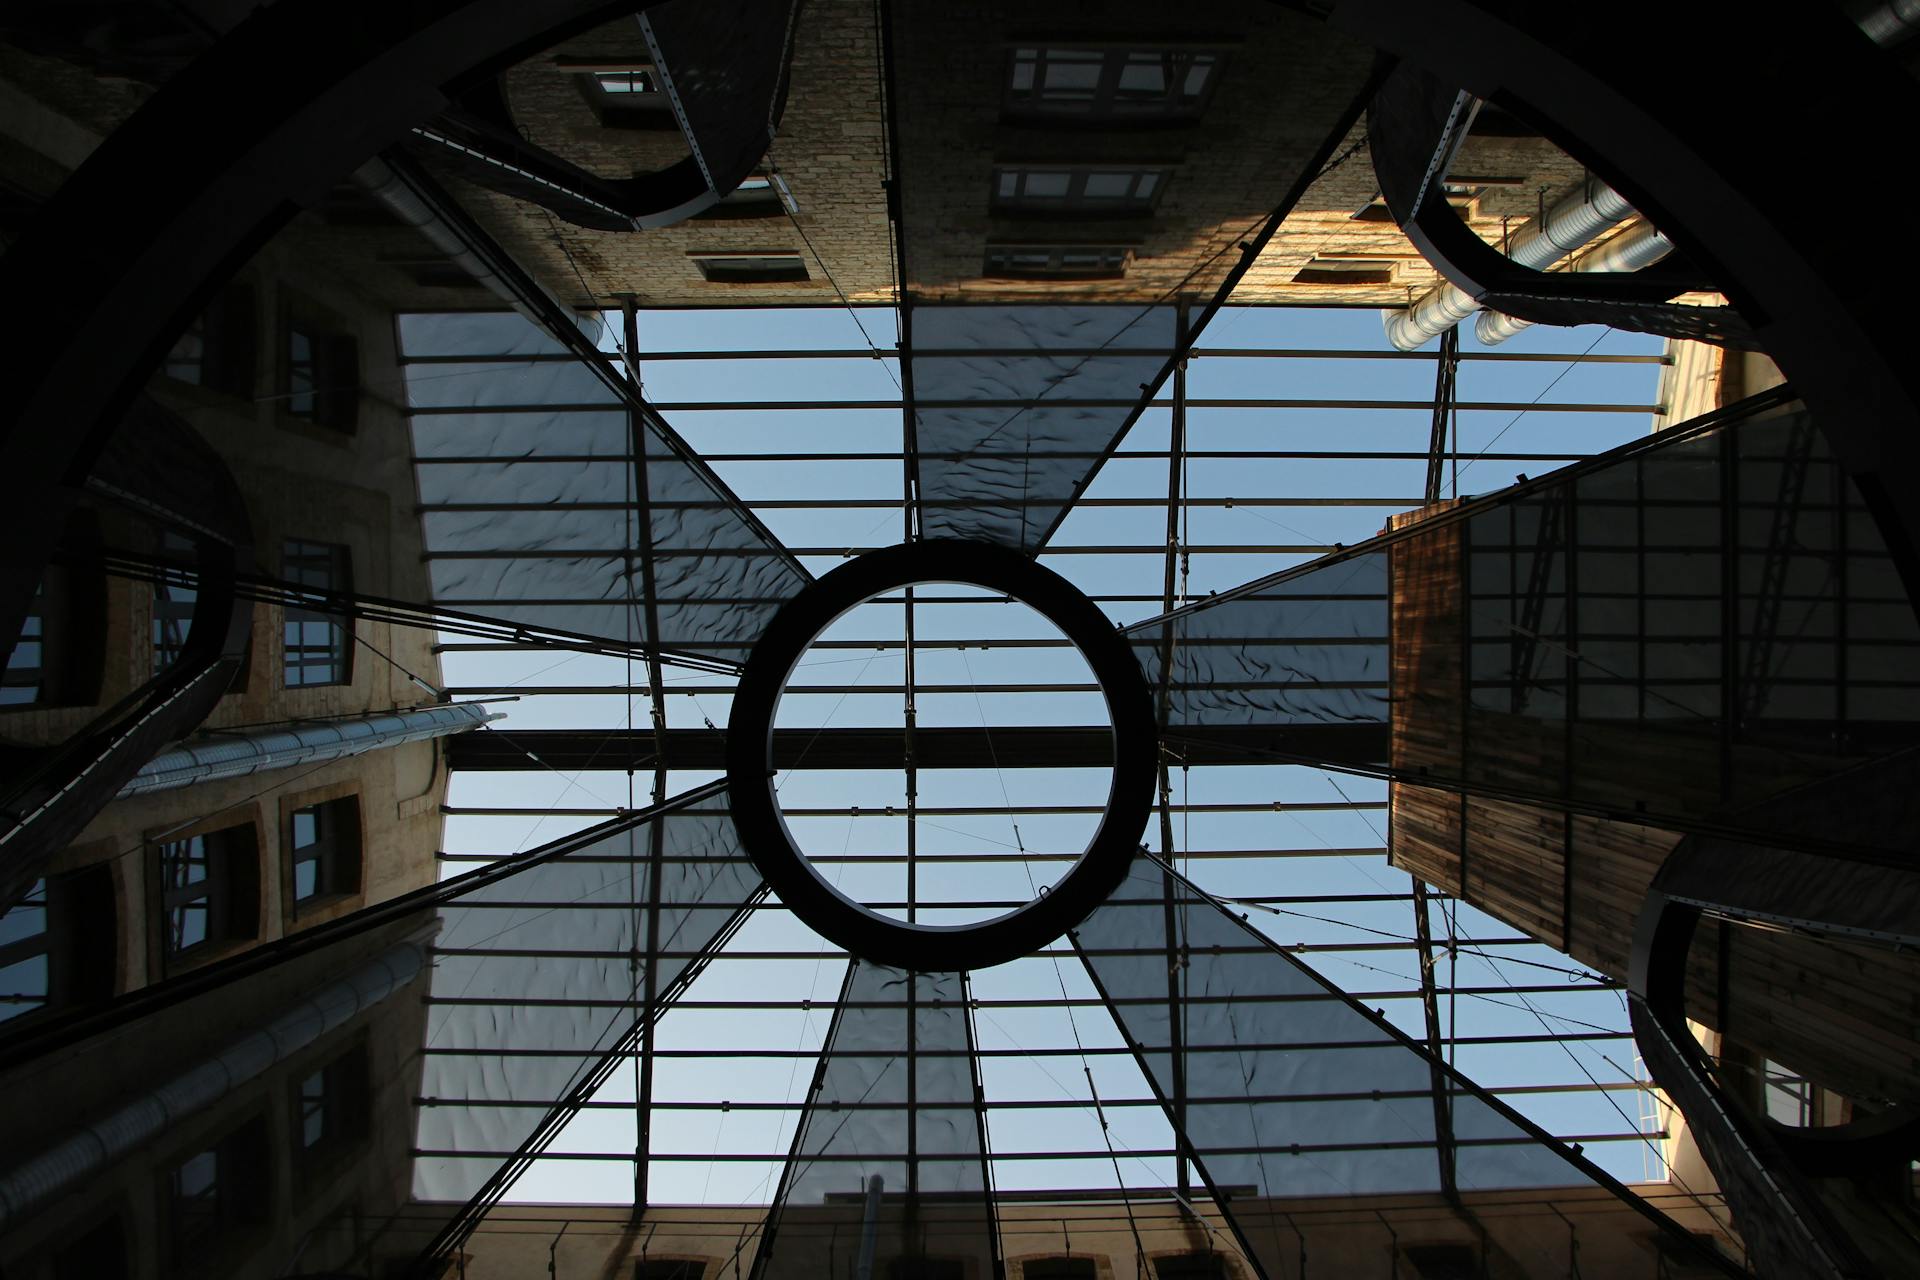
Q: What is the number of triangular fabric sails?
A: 6